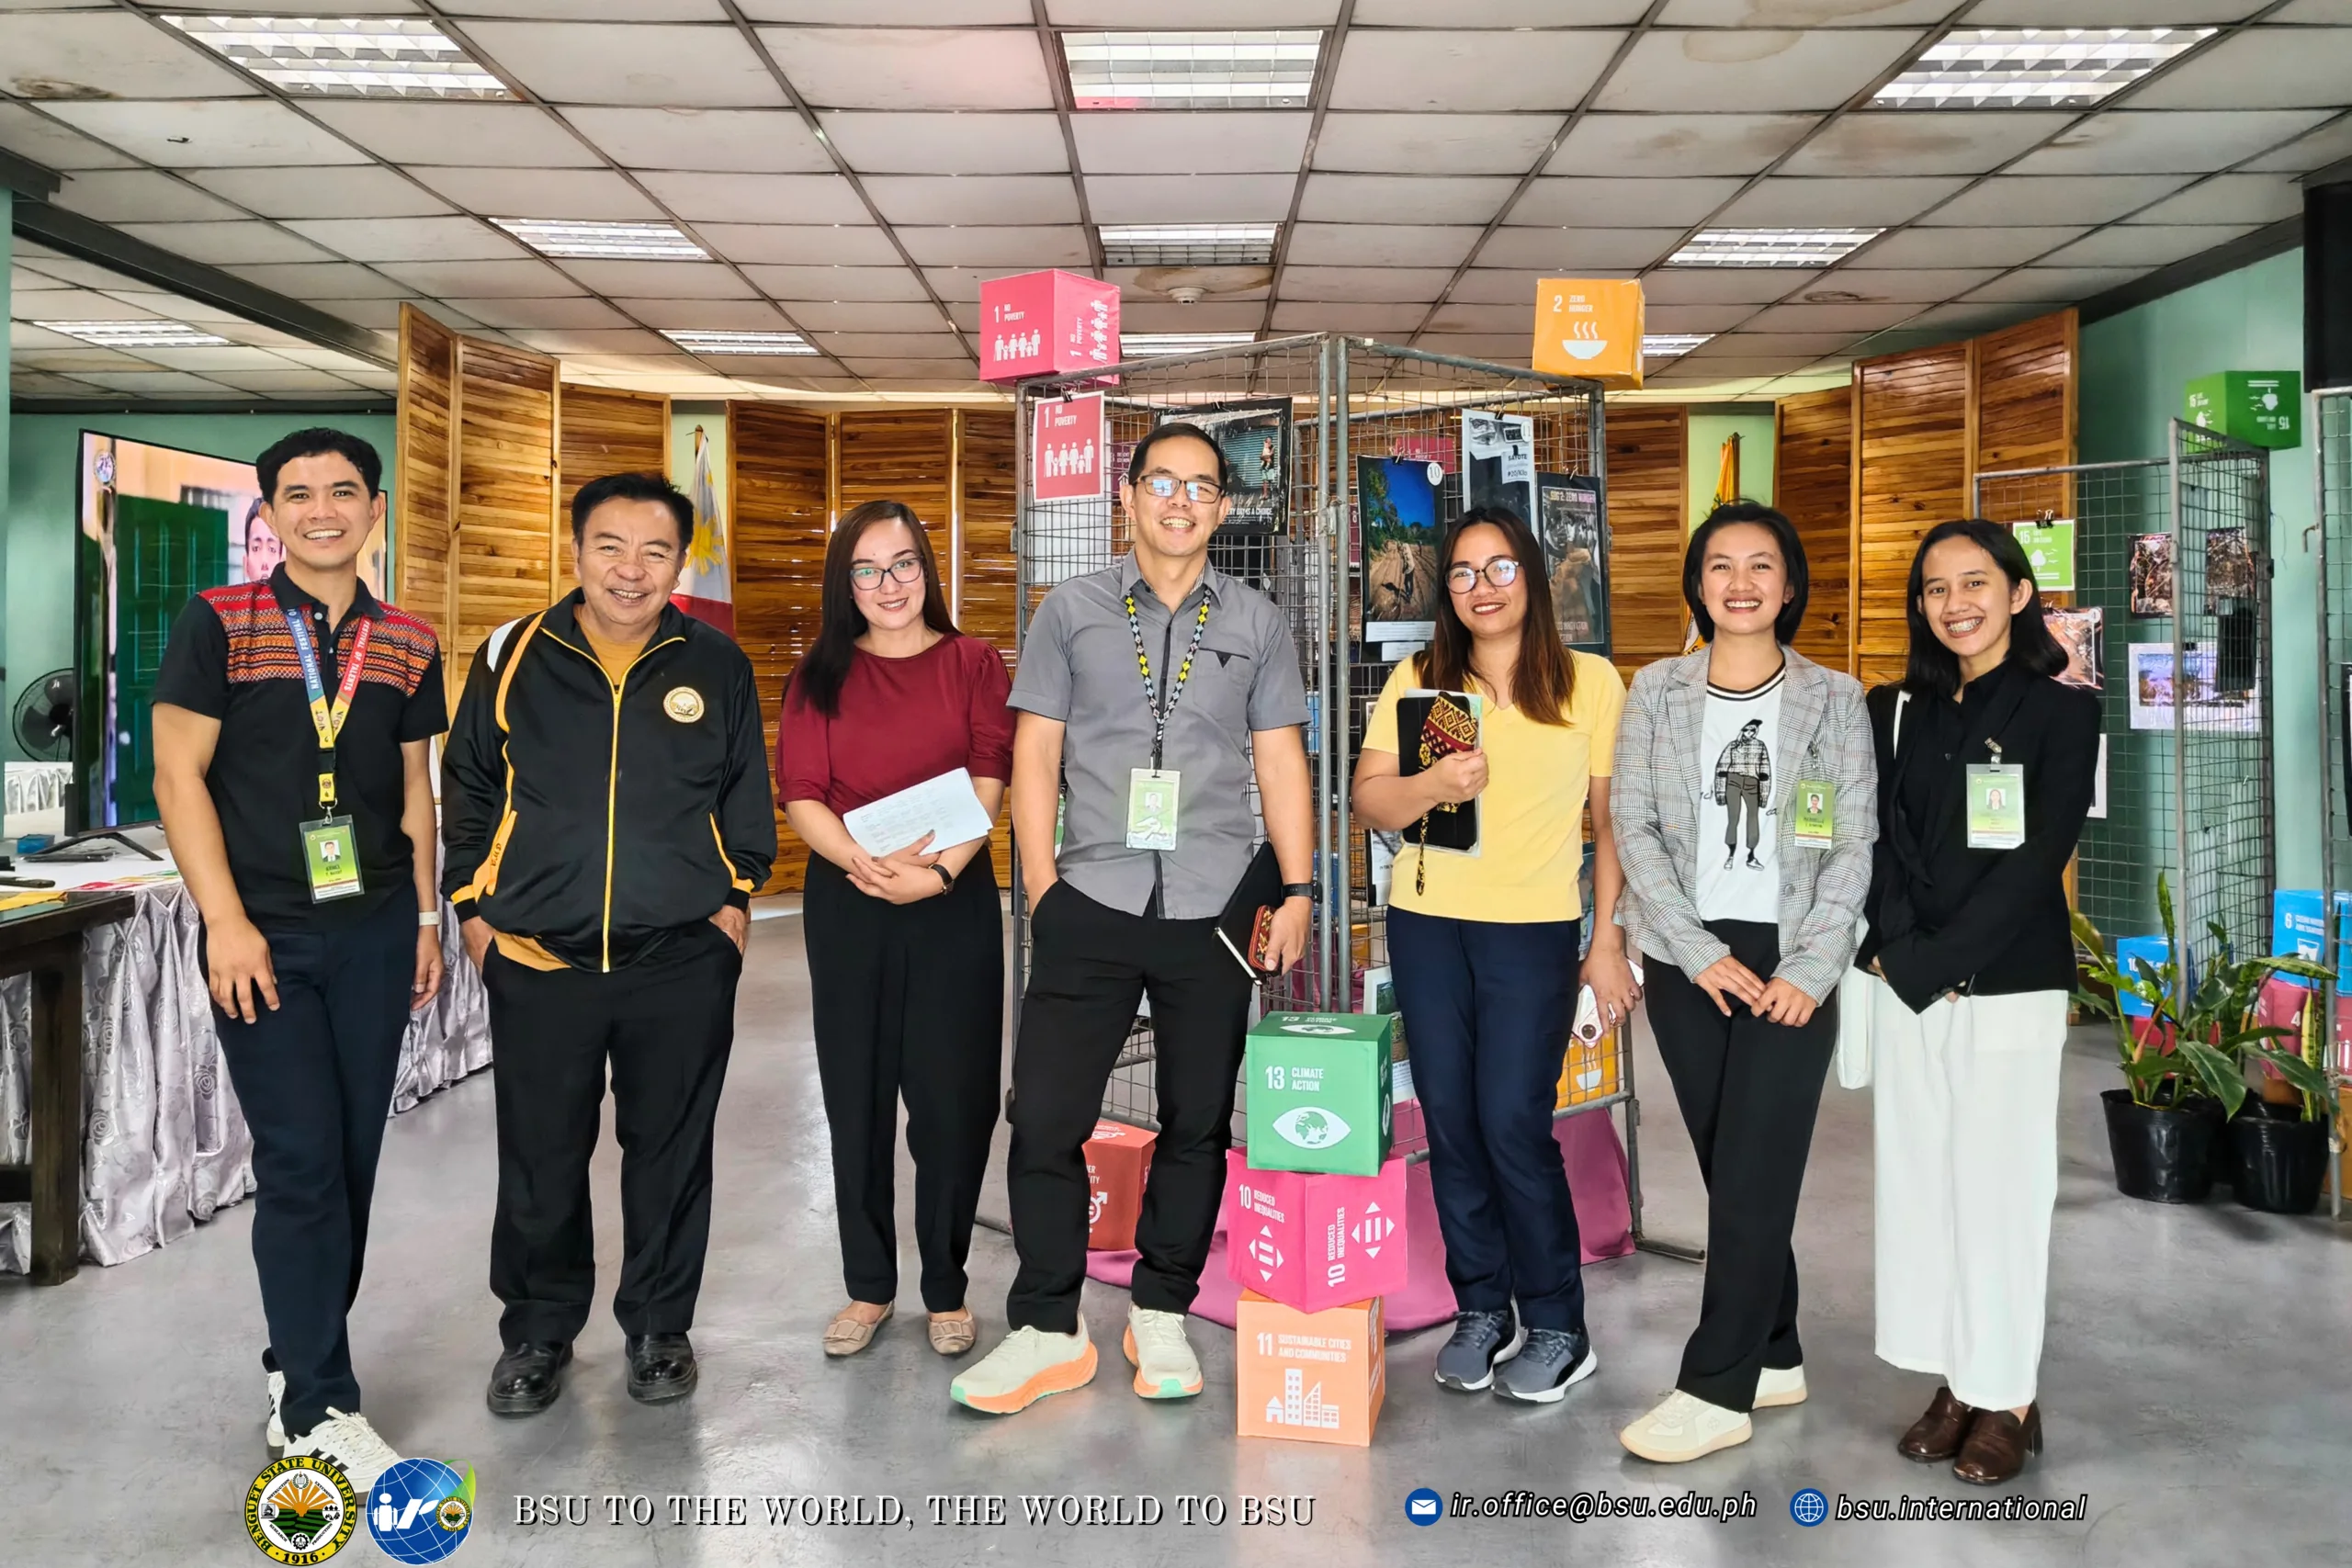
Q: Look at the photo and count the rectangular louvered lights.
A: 10